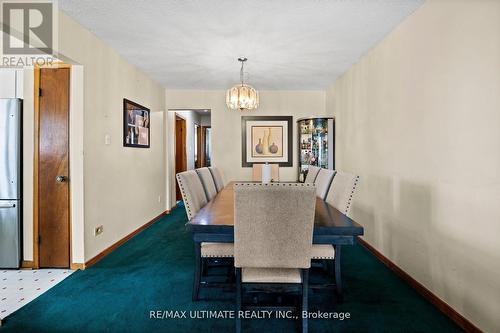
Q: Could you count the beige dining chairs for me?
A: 8